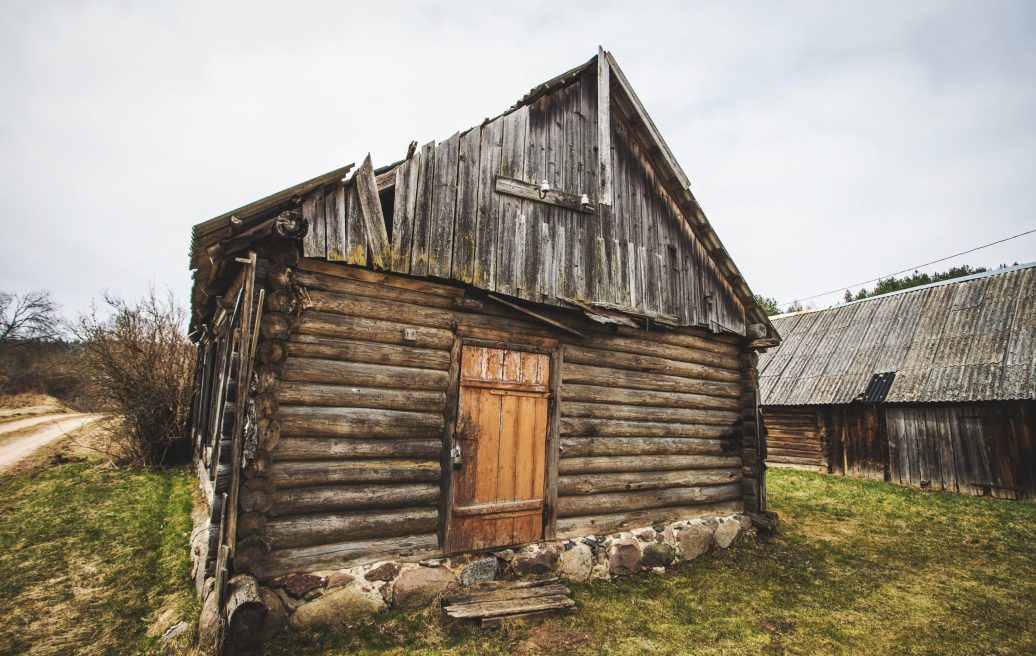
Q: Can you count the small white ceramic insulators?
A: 2